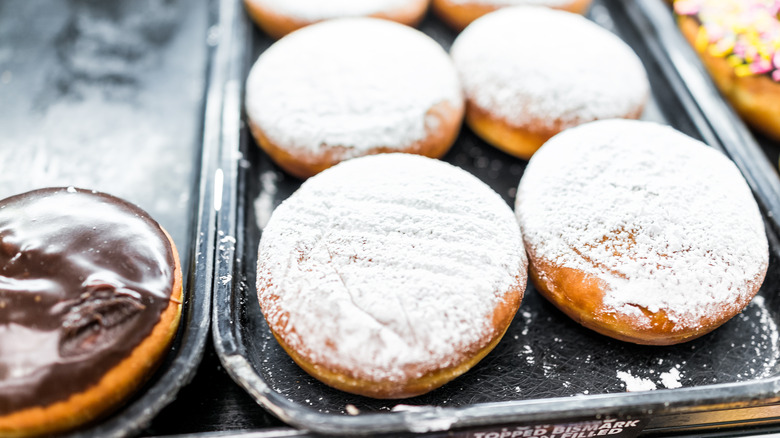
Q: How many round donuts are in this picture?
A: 8